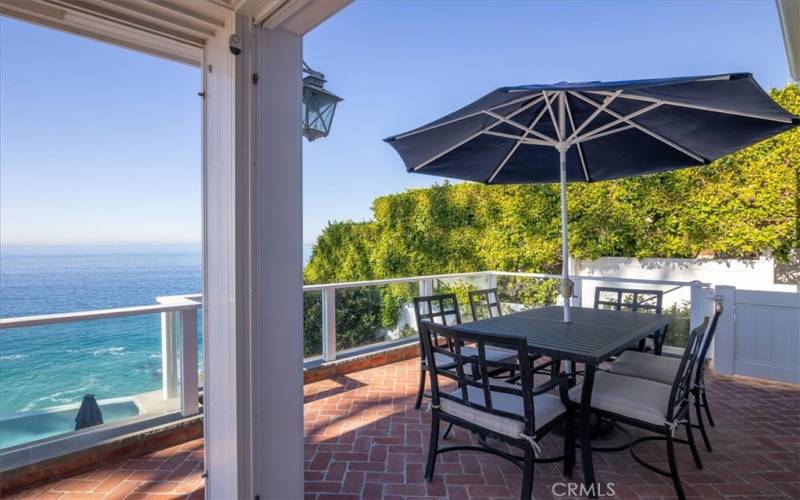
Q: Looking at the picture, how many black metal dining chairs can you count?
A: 6